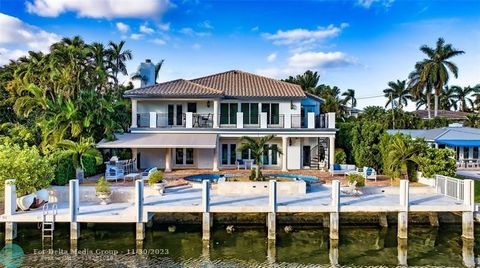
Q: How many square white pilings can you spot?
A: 8